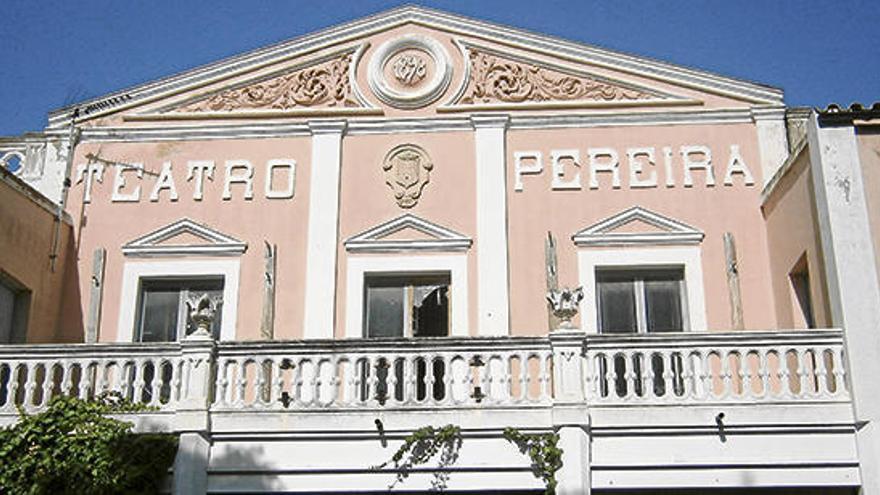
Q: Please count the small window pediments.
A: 3